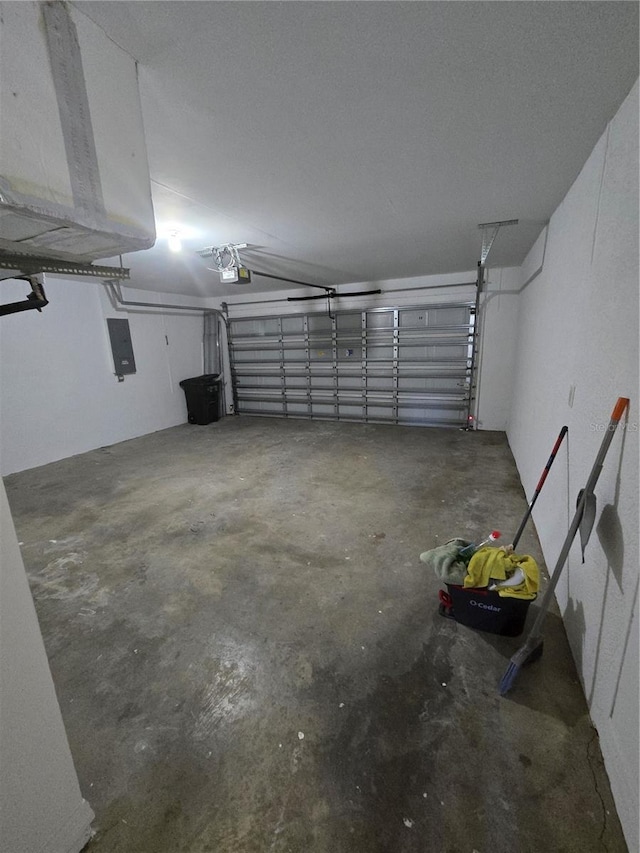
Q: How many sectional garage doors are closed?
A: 1